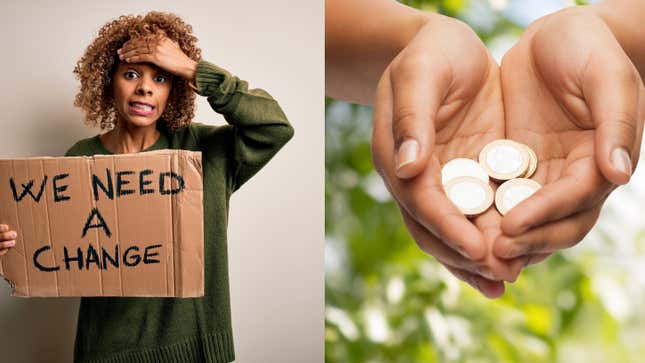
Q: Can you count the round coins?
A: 5